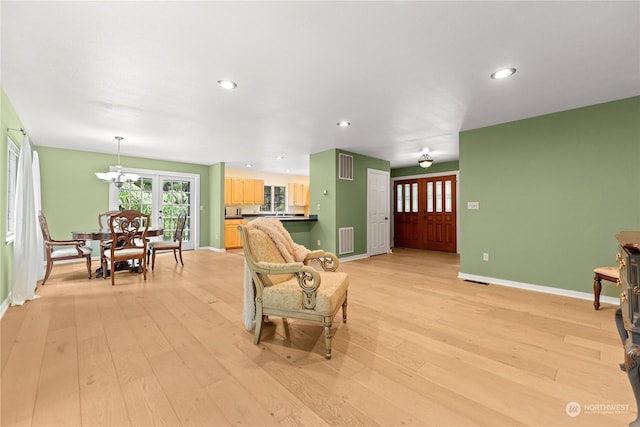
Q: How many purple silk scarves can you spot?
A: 0